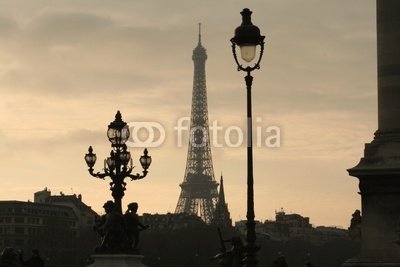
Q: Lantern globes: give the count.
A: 6